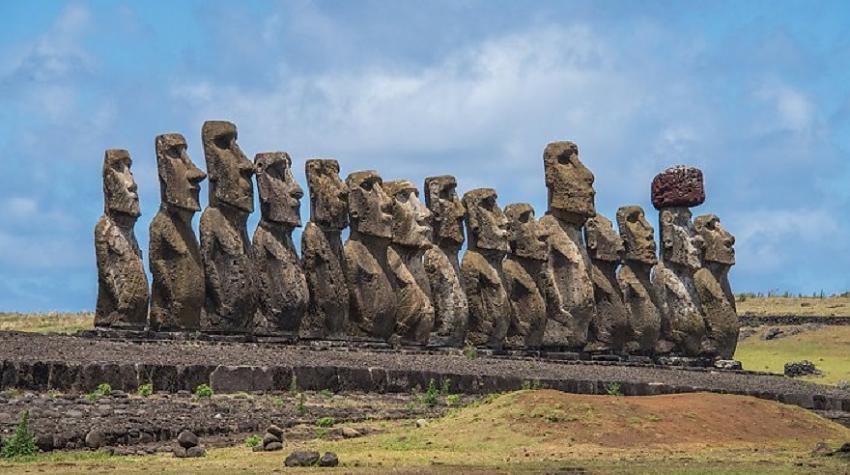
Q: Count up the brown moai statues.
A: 15